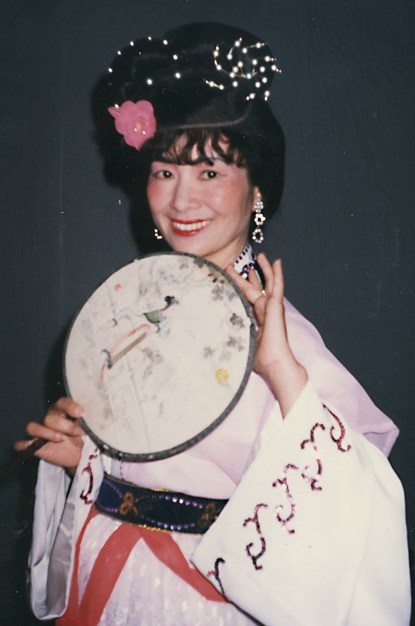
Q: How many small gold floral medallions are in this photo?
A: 2